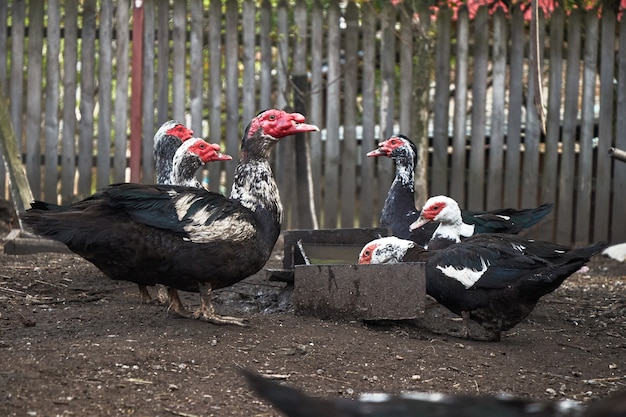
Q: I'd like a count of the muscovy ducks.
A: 6